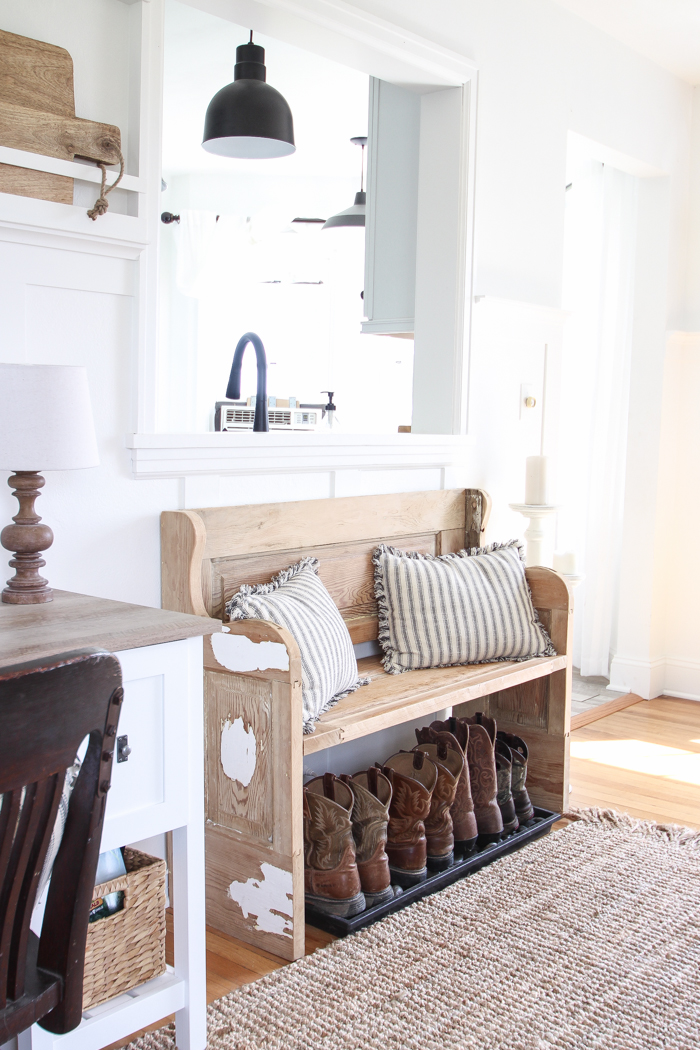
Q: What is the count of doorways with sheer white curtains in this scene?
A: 1